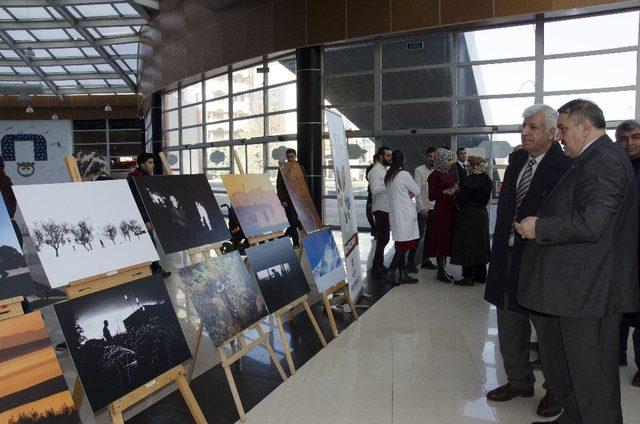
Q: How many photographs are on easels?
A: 10